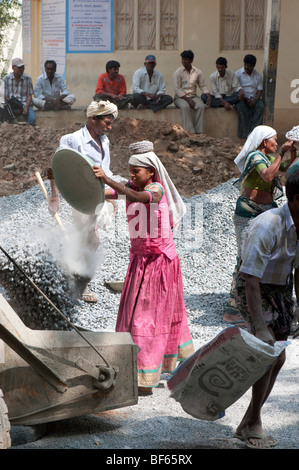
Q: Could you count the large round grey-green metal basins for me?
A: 1